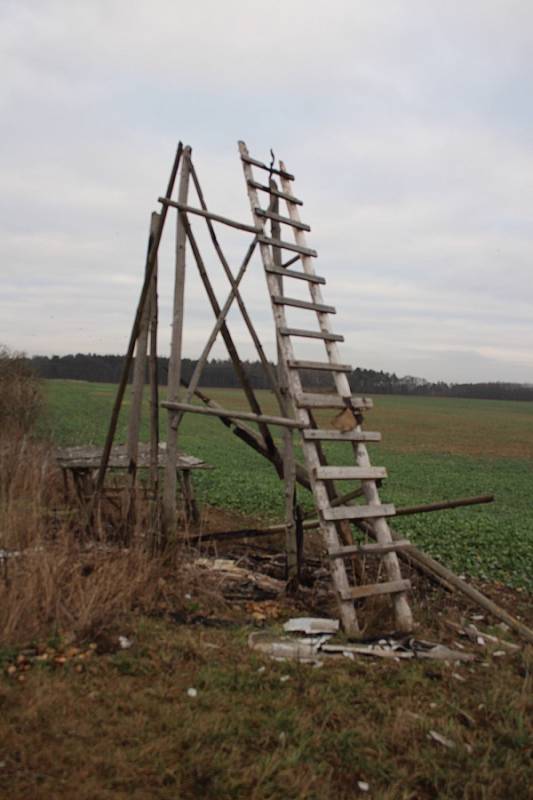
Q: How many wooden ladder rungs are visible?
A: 14